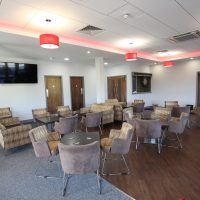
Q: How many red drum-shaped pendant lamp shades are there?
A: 3